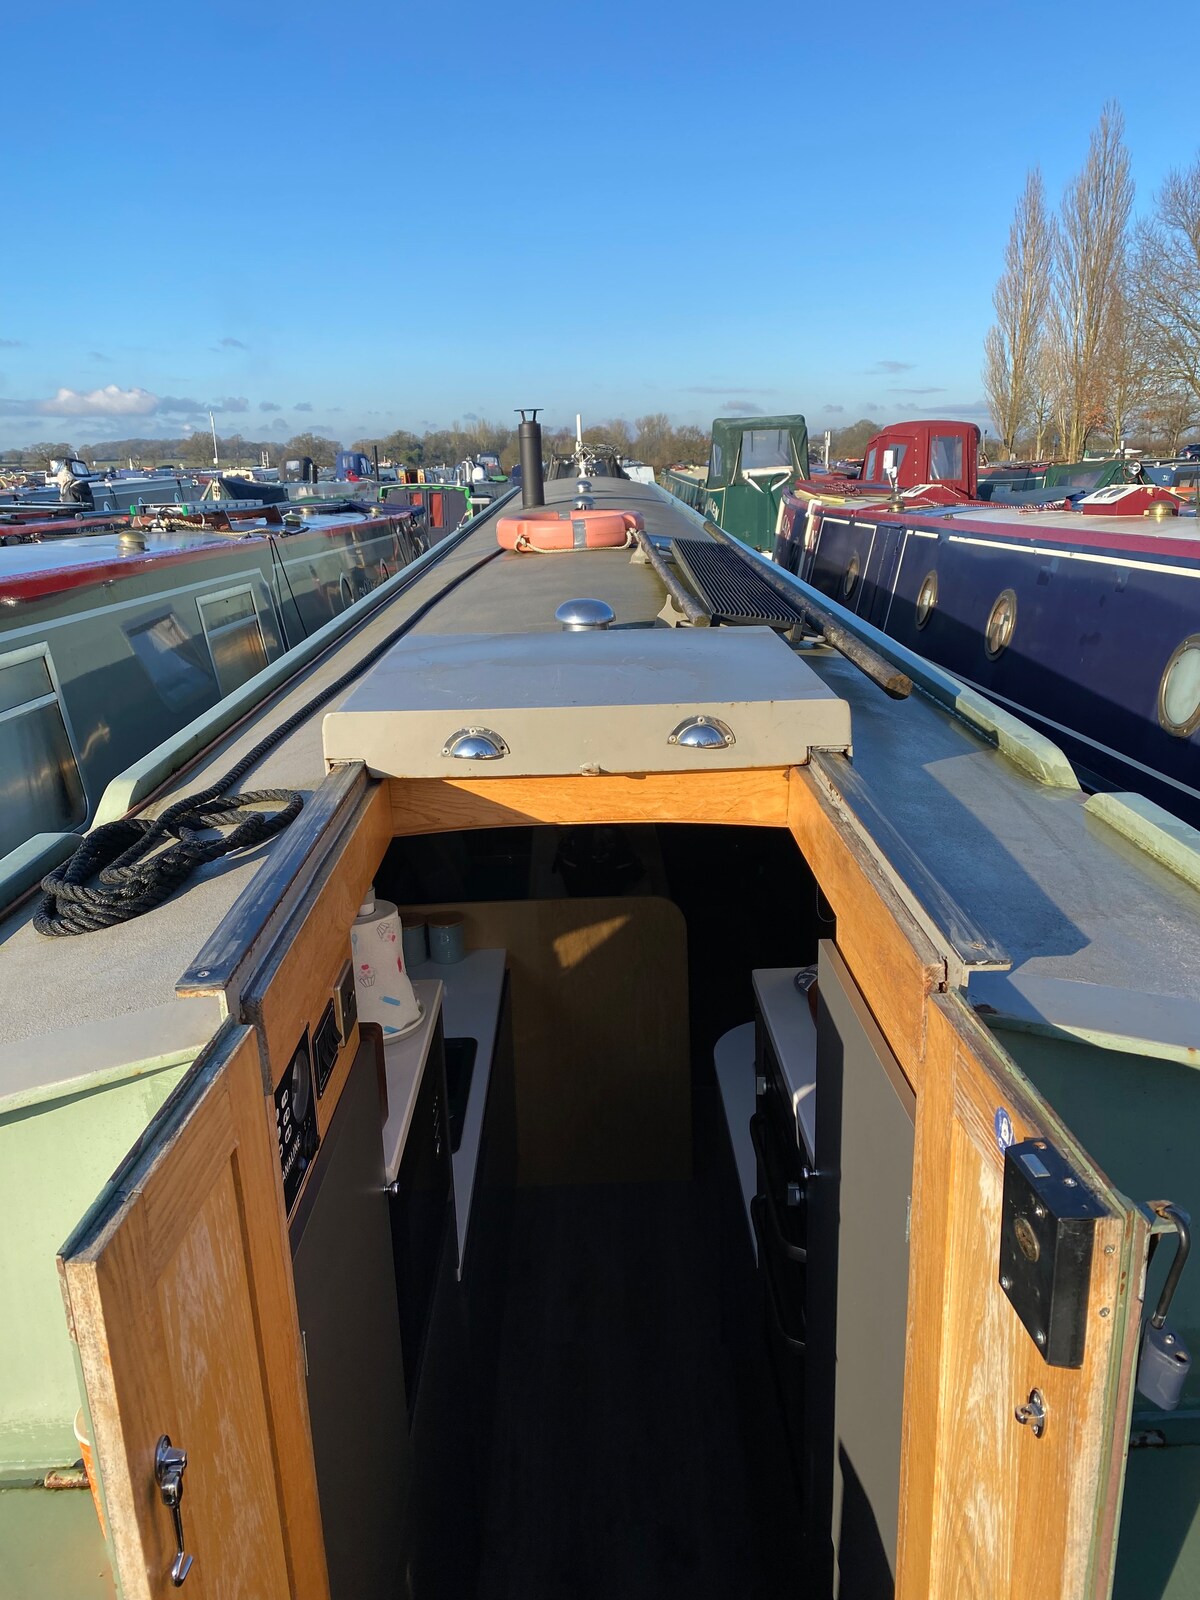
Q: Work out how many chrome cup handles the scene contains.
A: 2